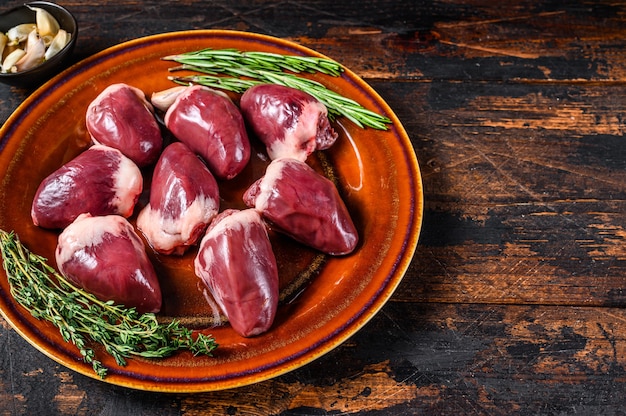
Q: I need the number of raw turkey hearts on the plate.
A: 8